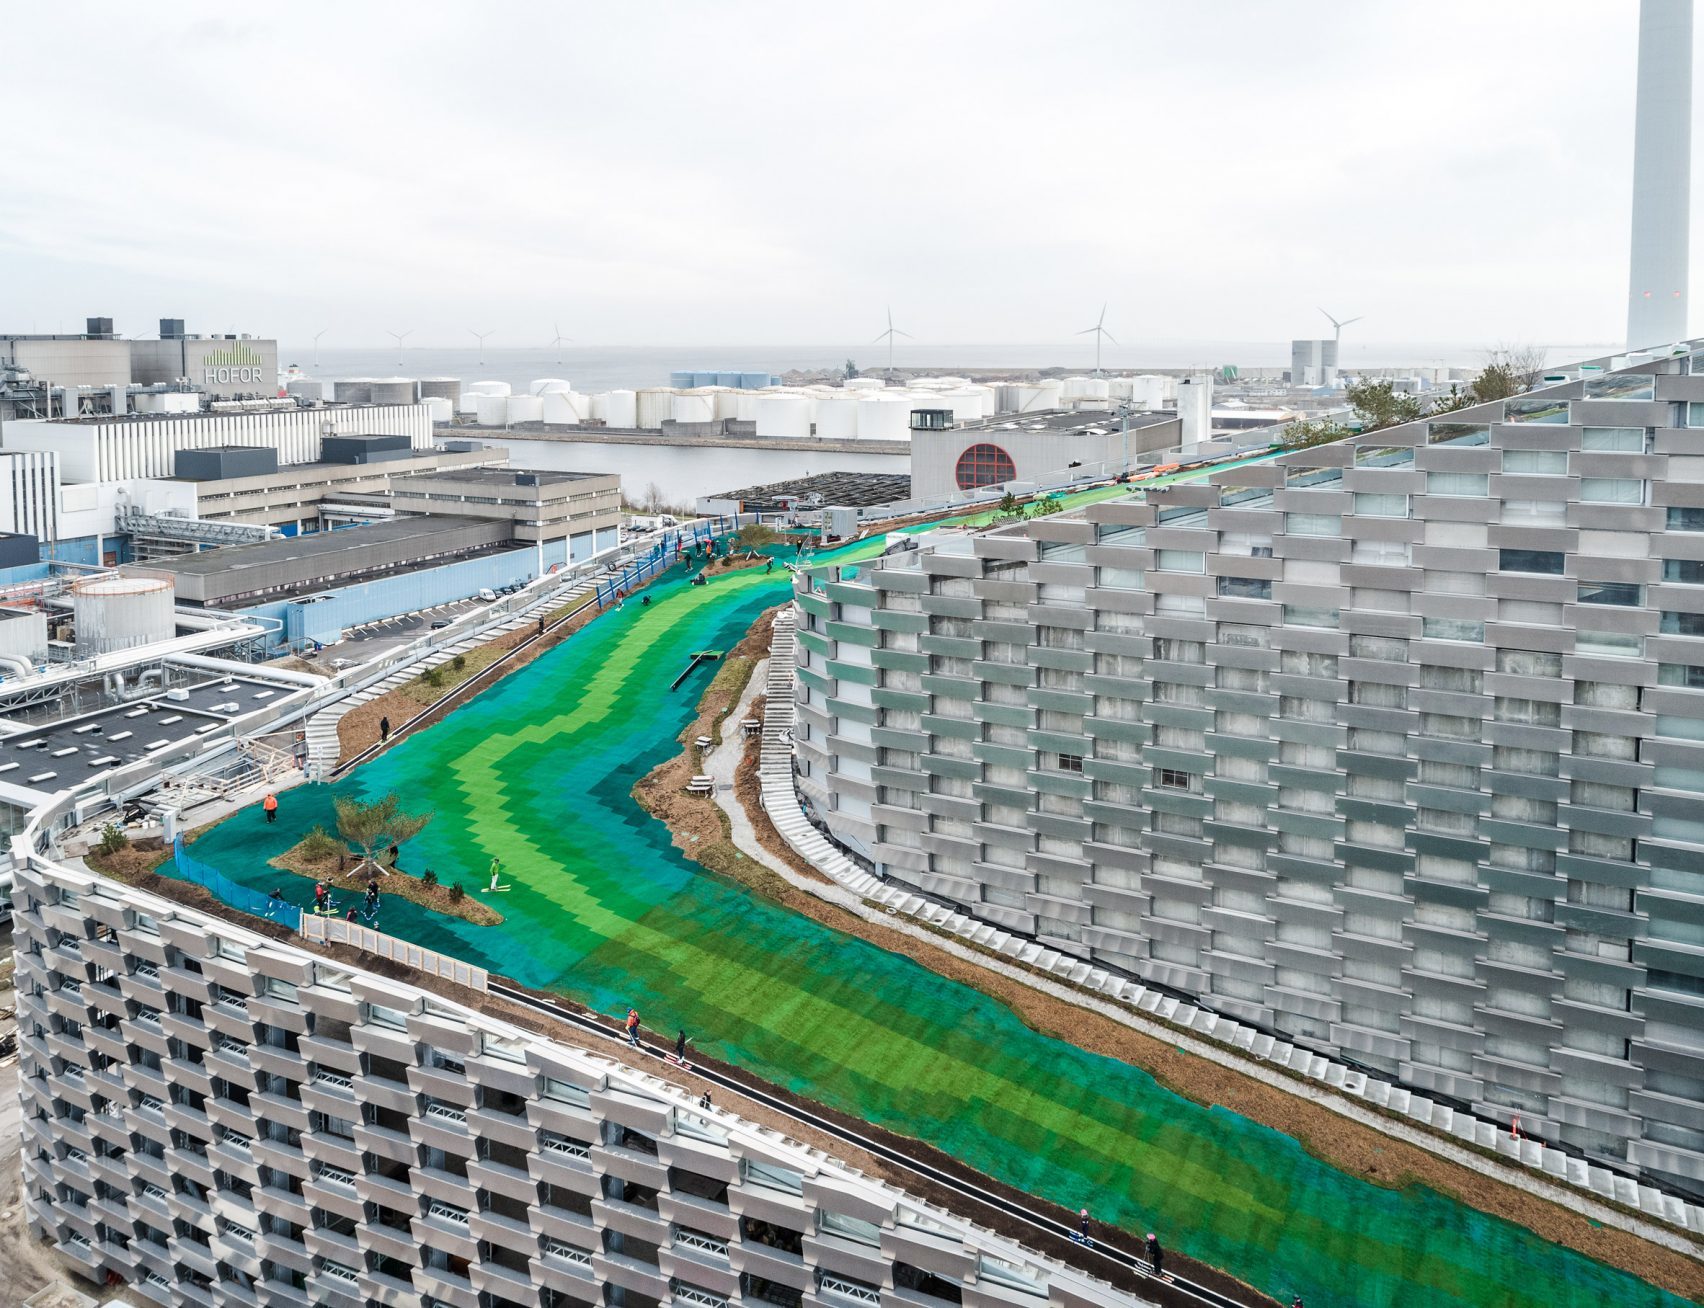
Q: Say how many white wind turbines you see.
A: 7